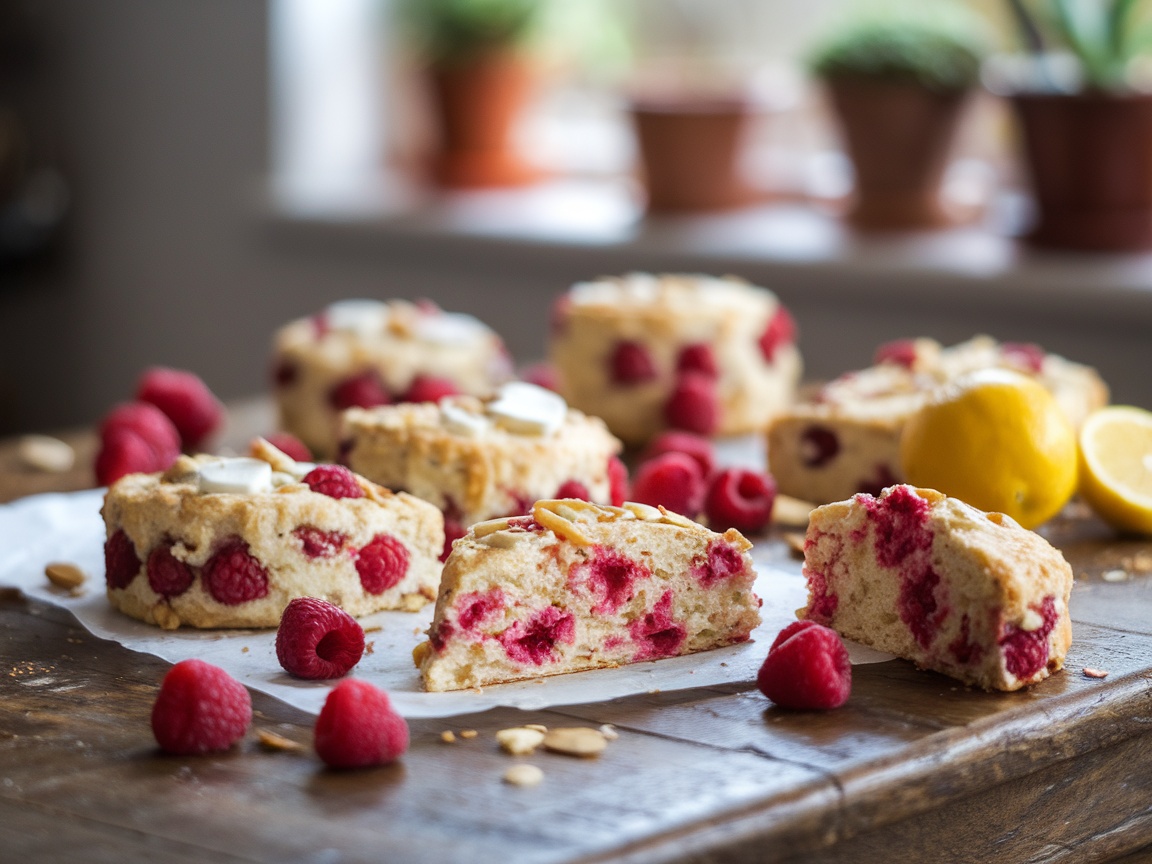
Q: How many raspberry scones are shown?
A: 7